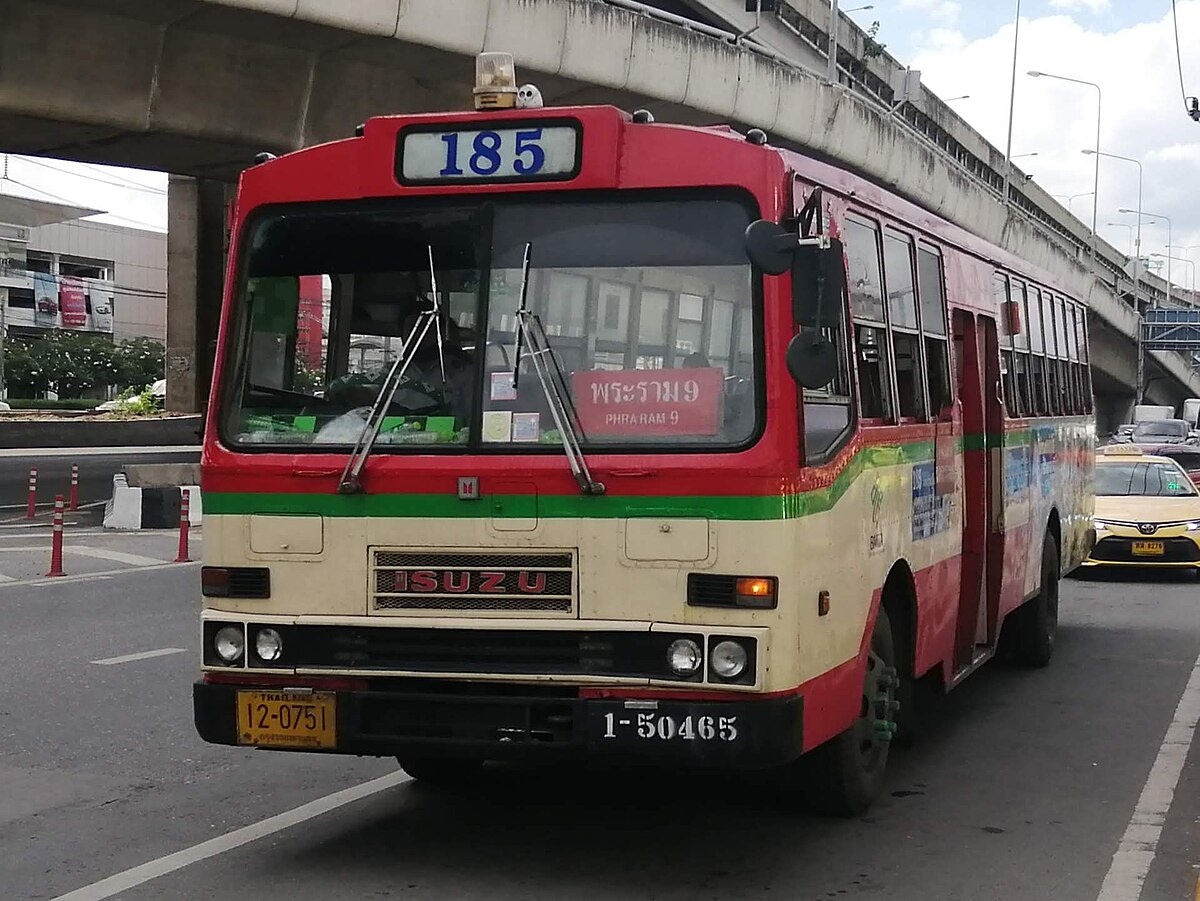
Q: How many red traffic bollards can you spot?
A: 4